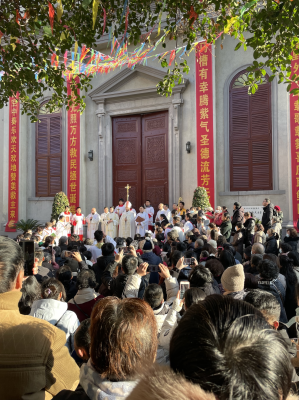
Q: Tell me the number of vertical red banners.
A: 4